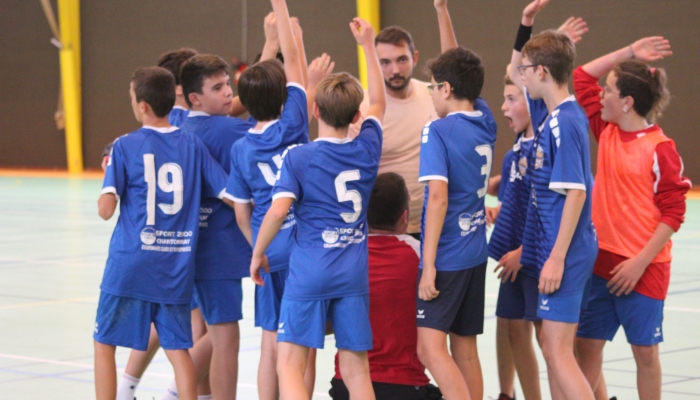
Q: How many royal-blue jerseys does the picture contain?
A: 8